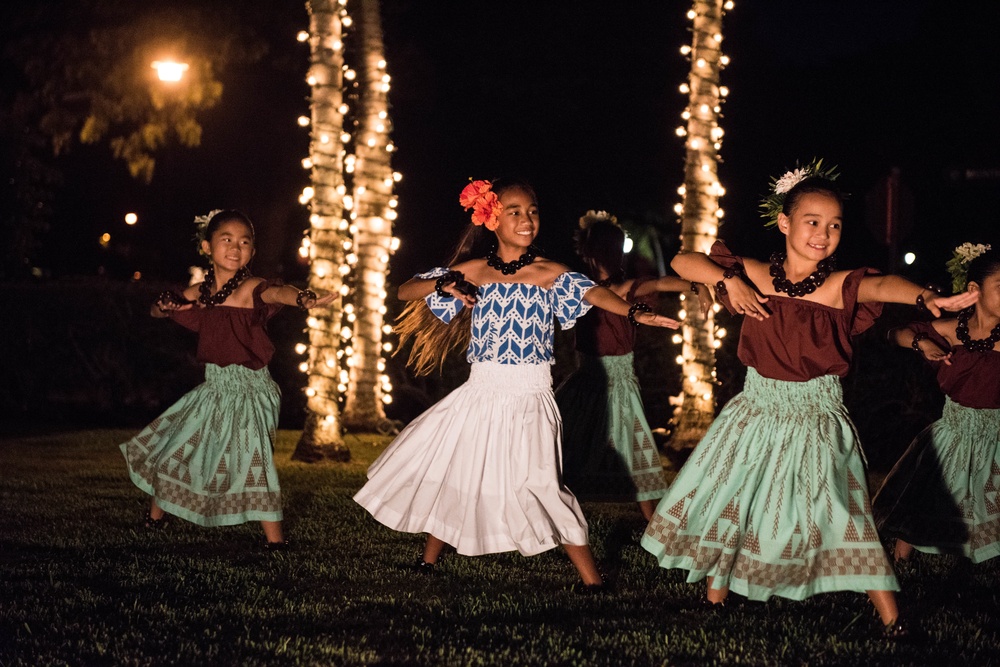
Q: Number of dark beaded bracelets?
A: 8